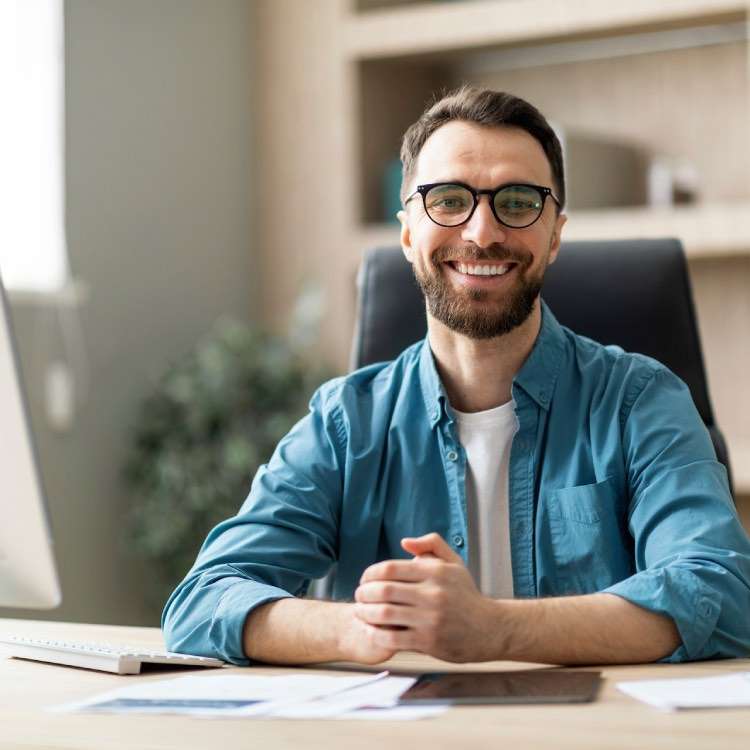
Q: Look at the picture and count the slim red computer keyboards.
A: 0